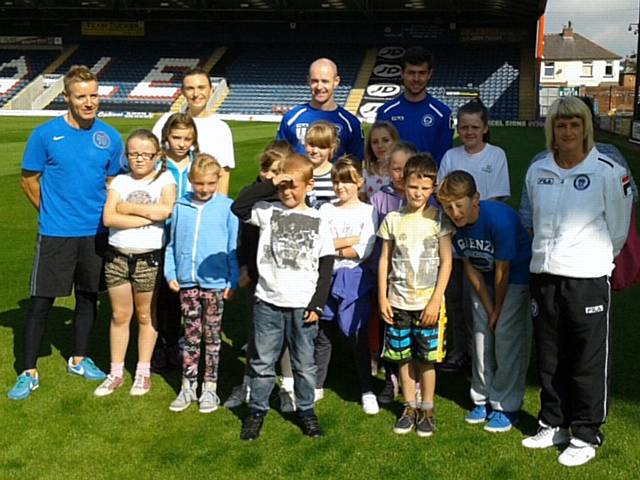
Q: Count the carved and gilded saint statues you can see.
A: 0